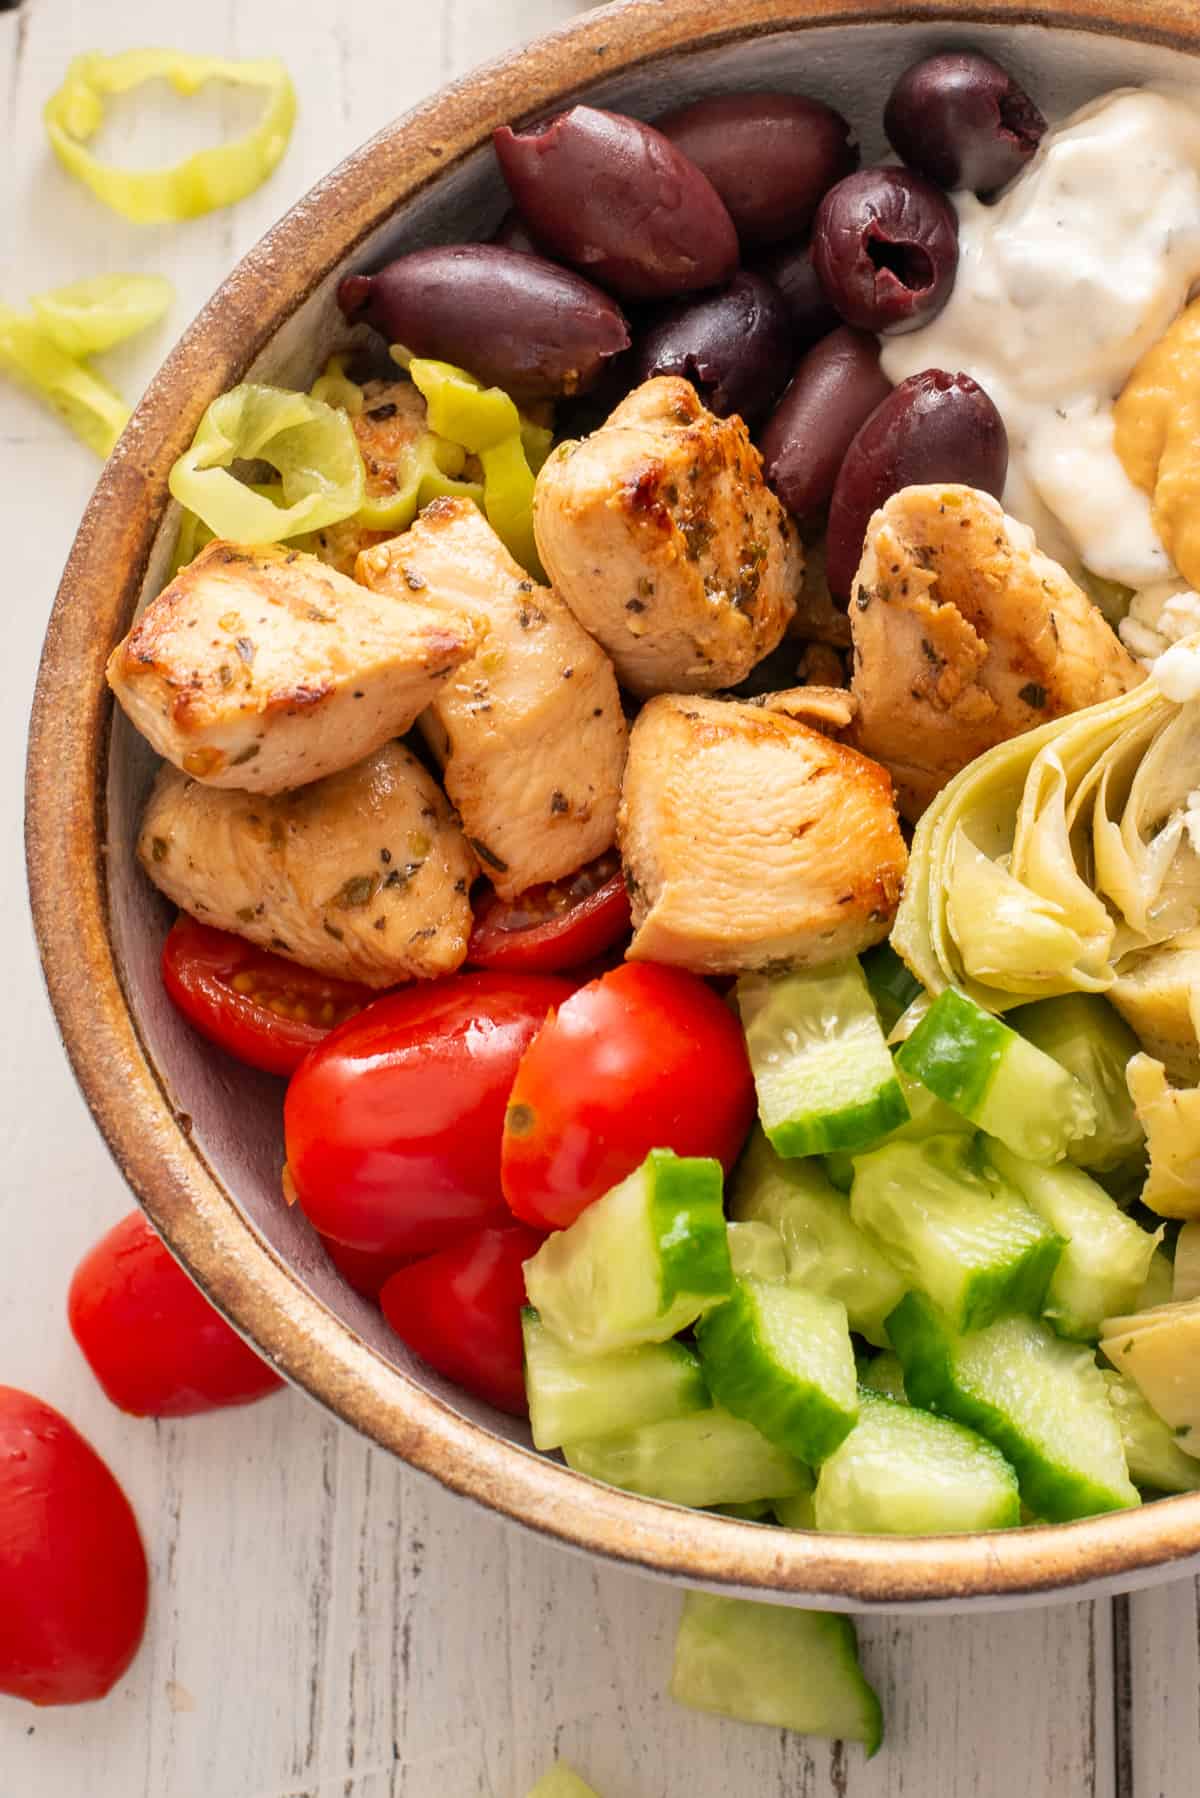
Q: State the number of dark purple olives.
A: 10